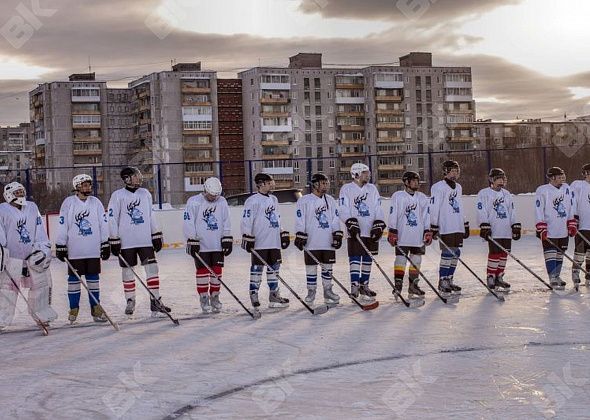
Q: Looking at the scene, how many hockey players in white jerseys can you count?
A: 12